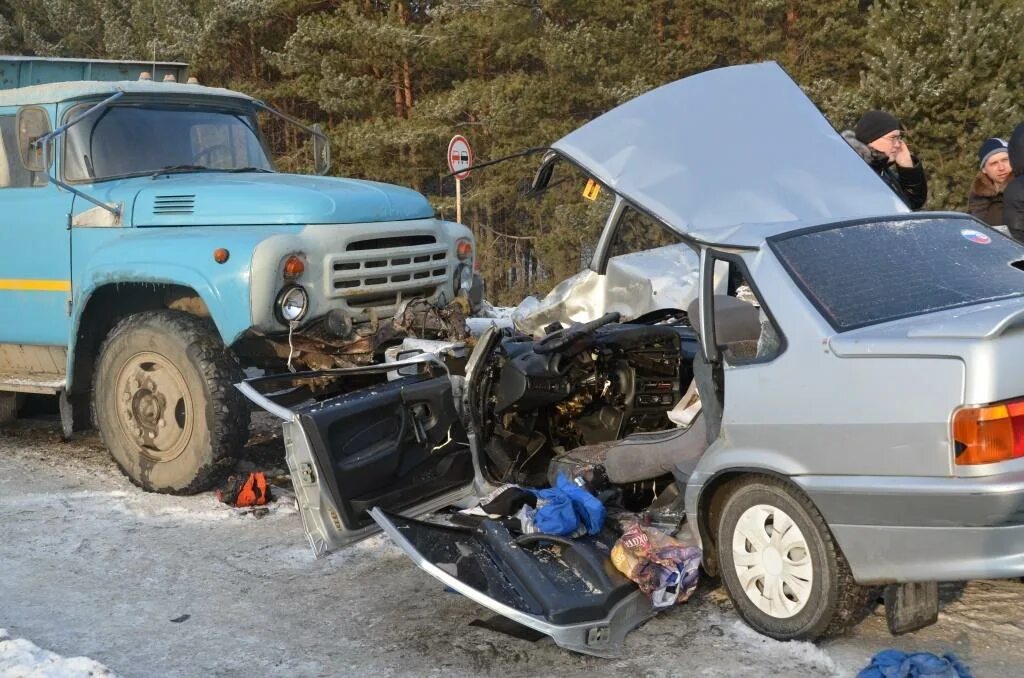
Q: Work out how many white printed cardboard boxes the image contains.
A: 0